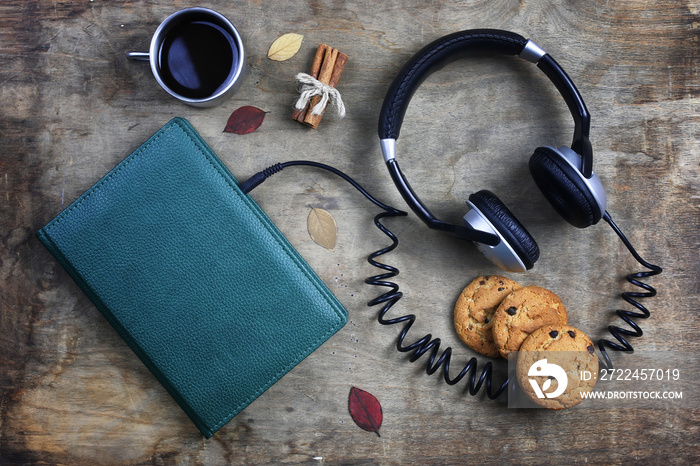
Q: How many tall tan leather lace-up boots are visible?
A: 0